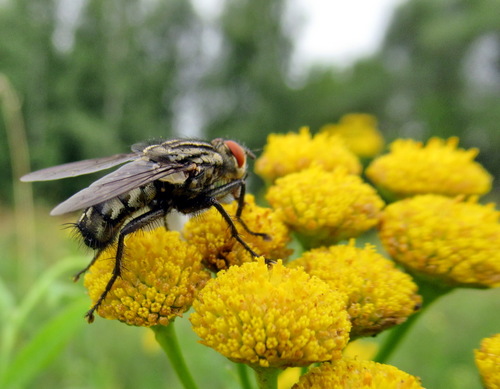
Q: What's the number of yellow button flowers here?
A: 11